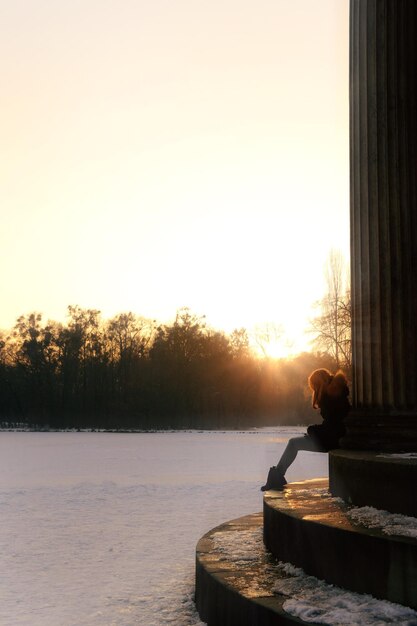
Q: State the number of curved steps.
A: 3